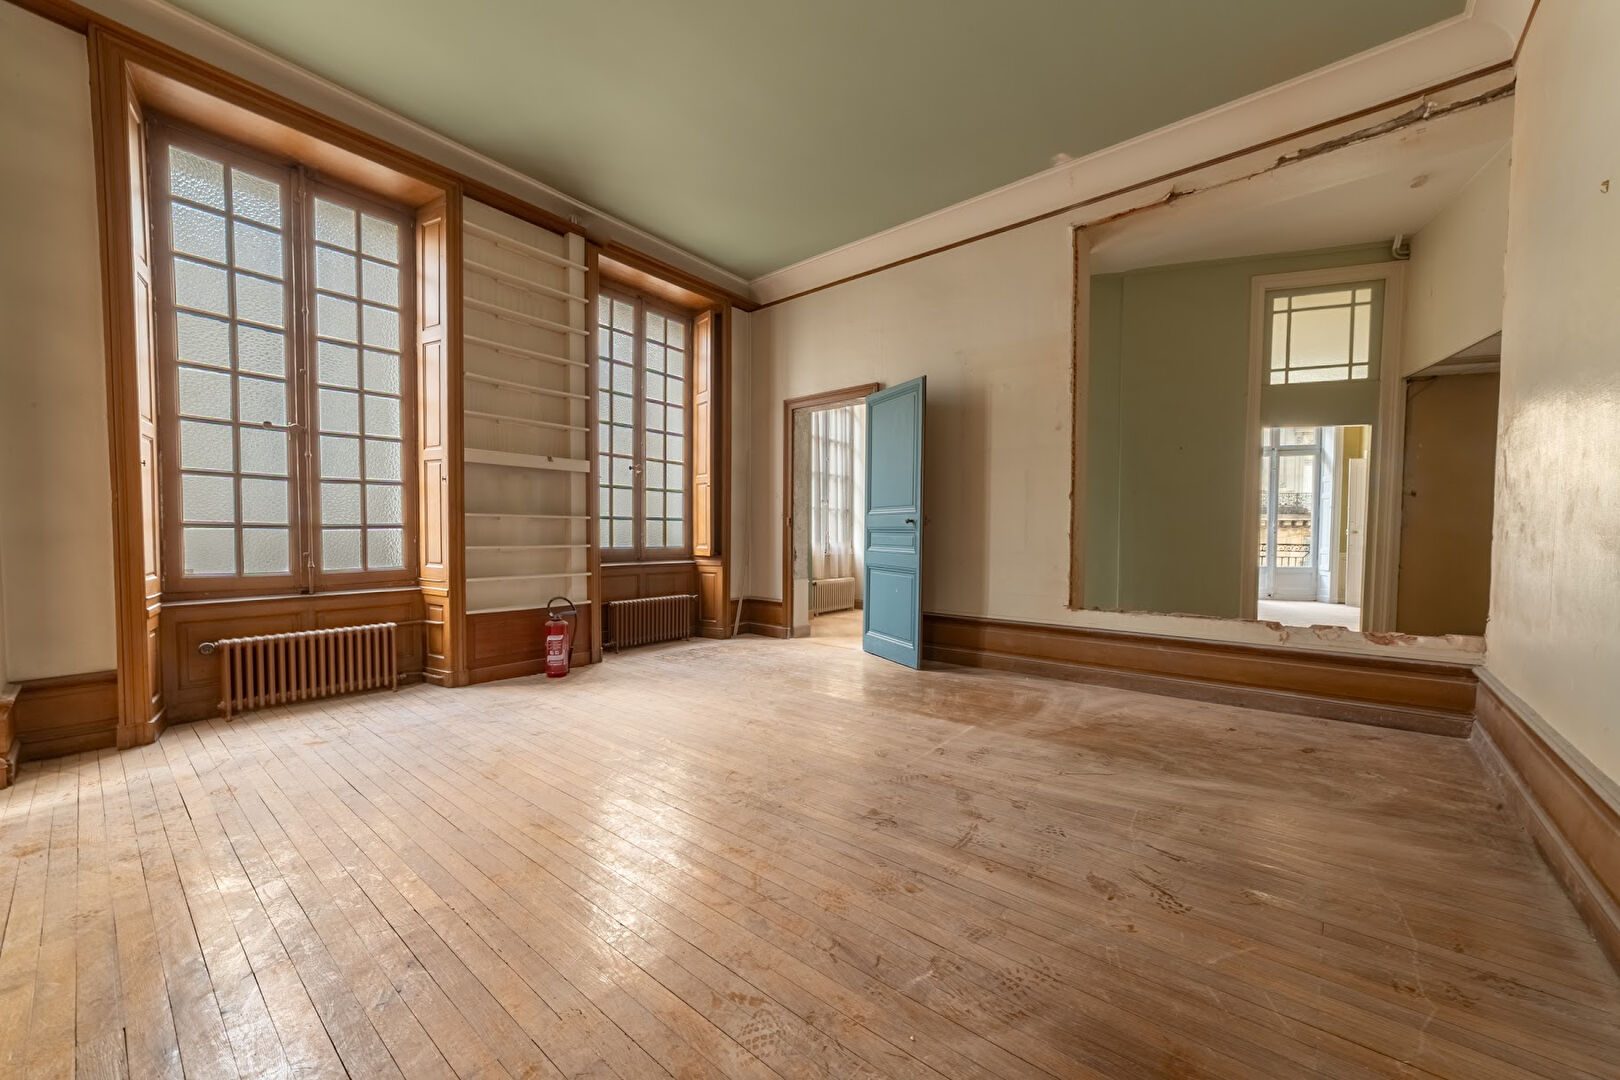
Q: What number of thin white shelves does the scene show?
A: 10